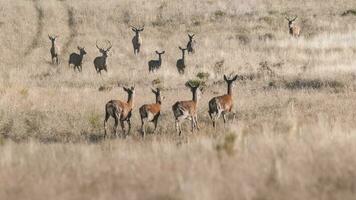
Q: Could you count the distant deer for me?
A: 8